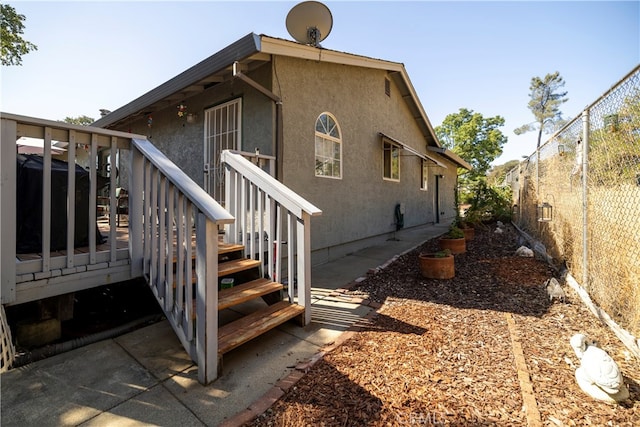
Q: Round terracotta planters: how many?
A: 3